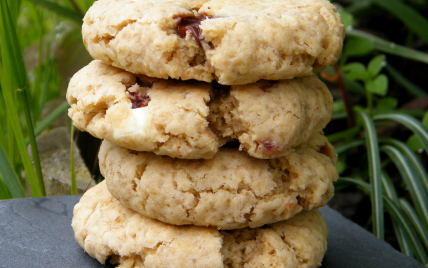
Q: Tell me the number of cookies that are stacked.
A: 4